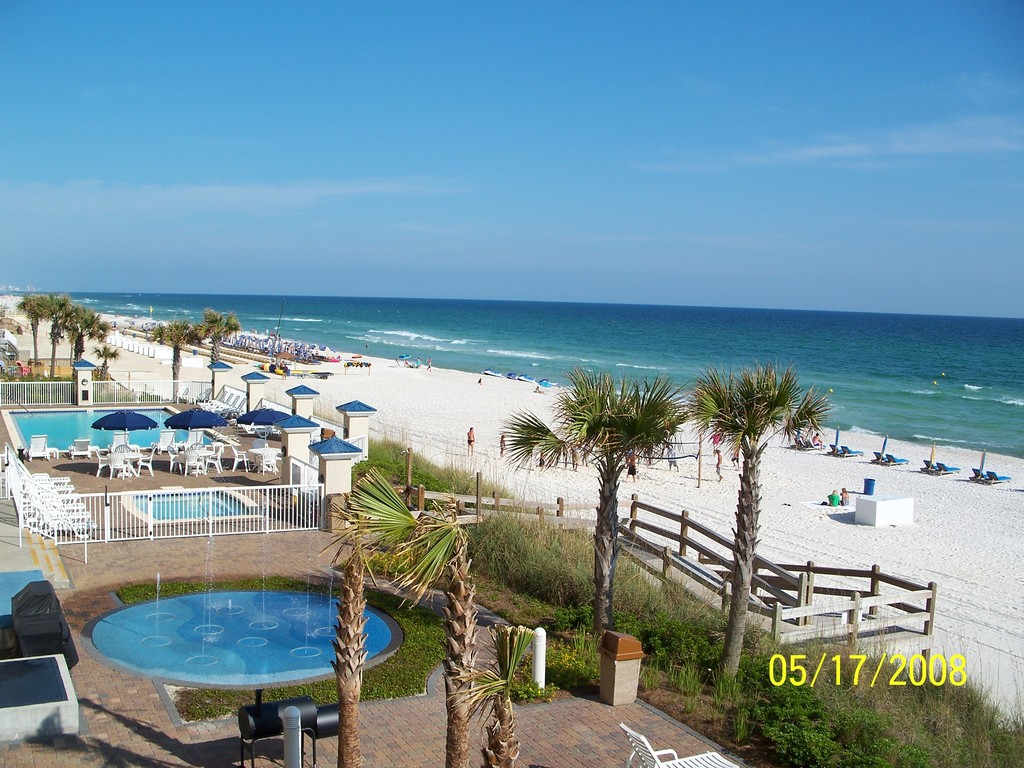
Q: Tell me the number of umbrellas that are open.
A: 3